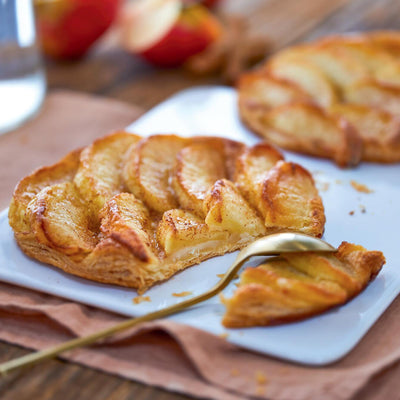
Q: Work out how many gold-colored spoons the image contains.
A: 1